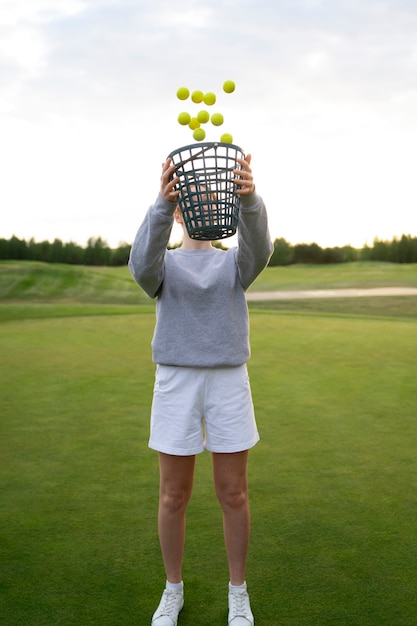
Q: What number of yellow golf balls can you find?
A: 10